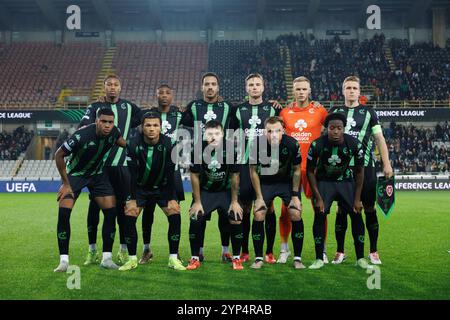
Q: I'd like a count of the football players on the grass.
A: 11